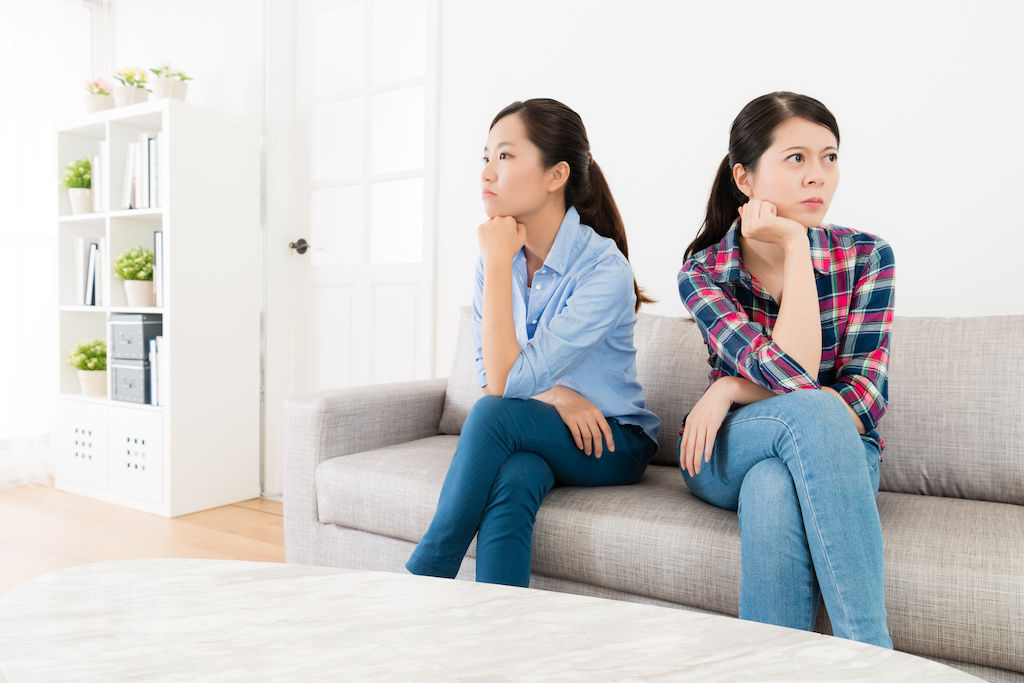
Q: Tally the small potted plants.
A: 6